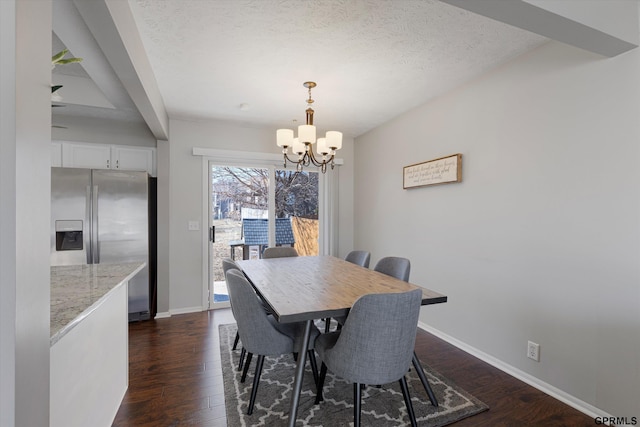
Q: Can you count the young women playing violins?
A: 0